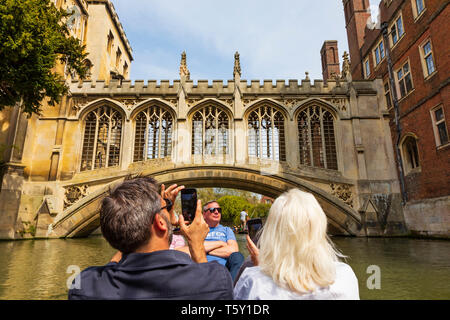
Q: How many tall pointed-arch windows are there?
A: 5